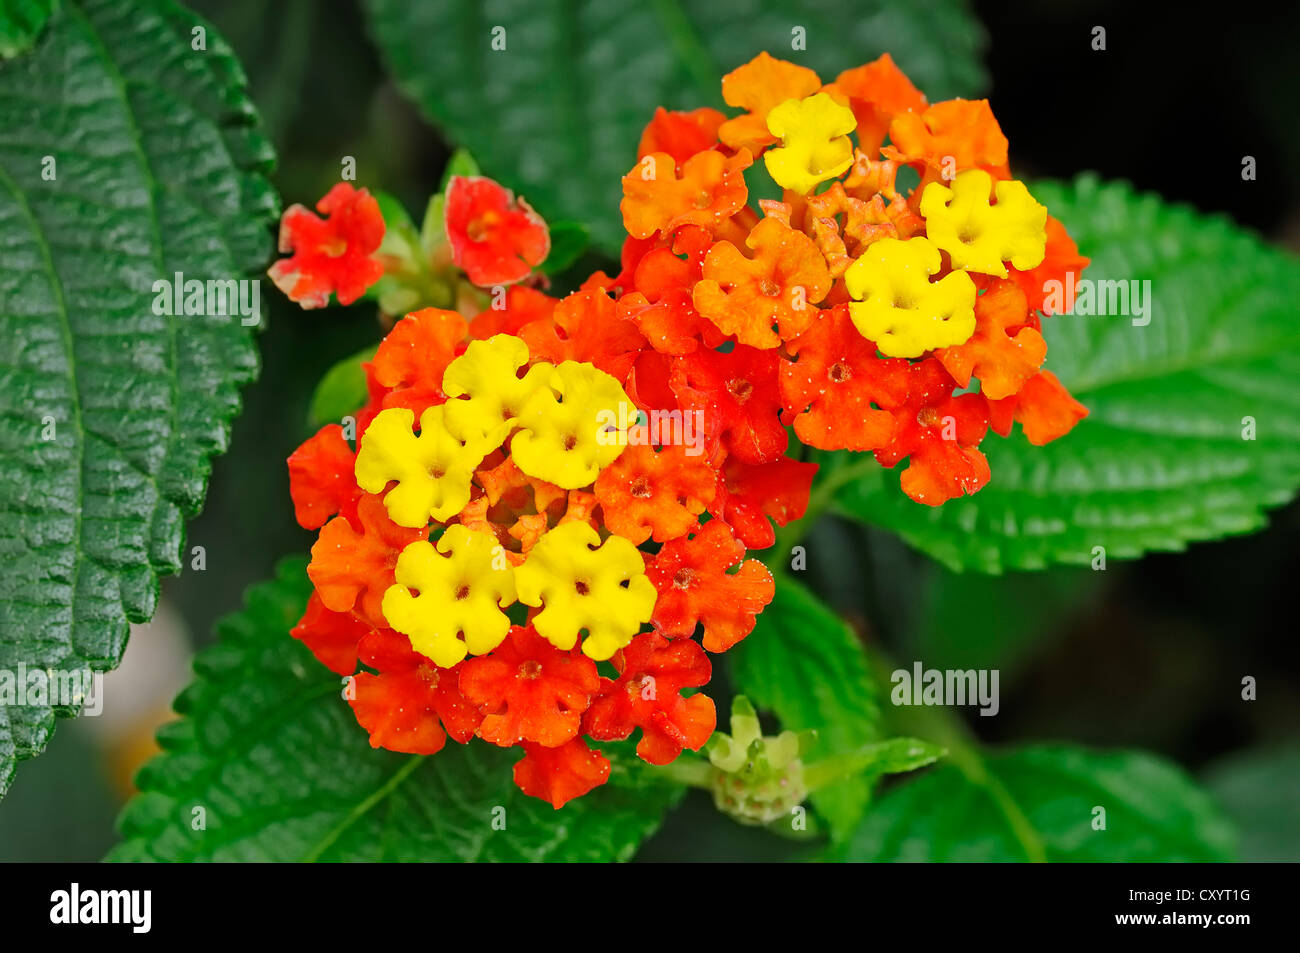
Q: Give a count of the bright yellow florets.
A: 8